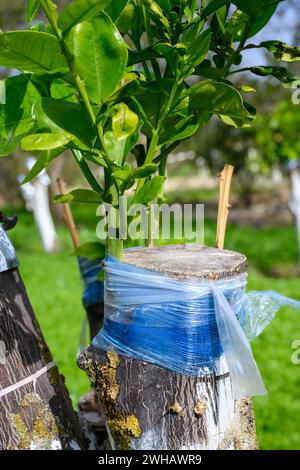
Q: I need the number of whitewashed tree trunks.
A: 2